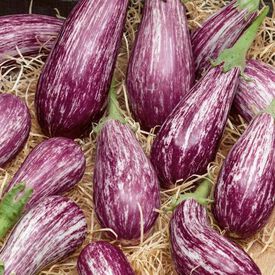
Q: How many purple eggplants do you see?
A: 13